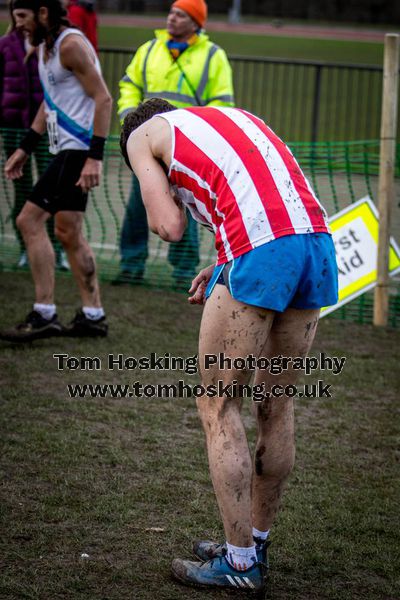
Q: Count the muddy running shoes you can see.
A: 4